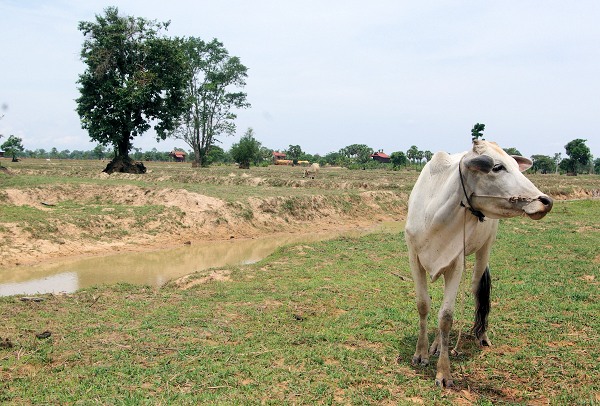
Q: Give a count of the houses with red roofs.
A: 3